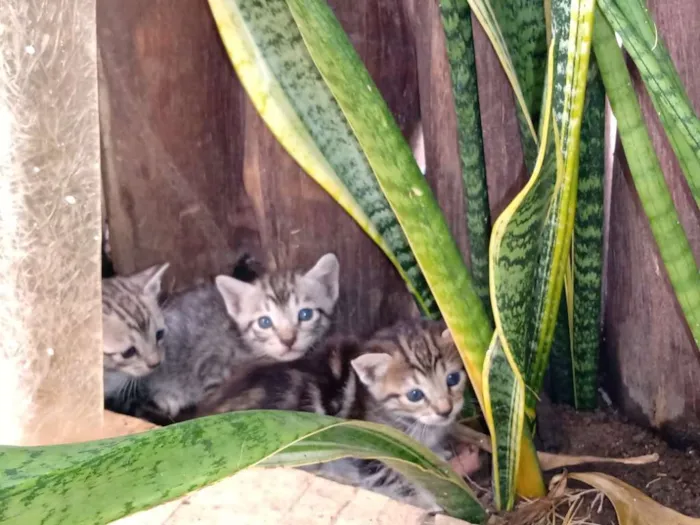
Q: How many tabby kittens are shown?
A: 3